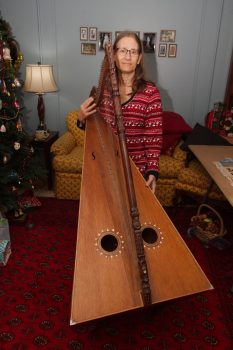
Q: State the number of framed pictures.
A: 9